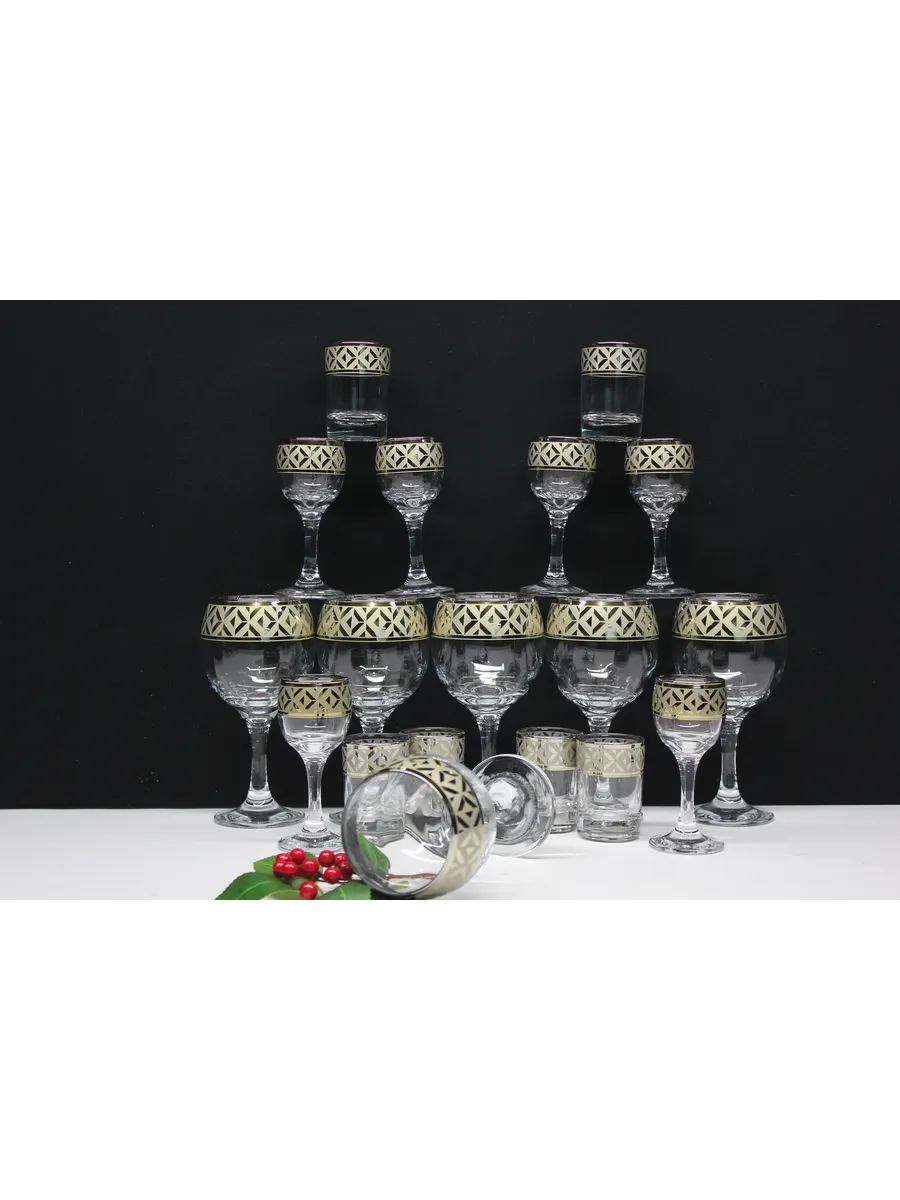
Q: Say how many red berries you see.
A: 10